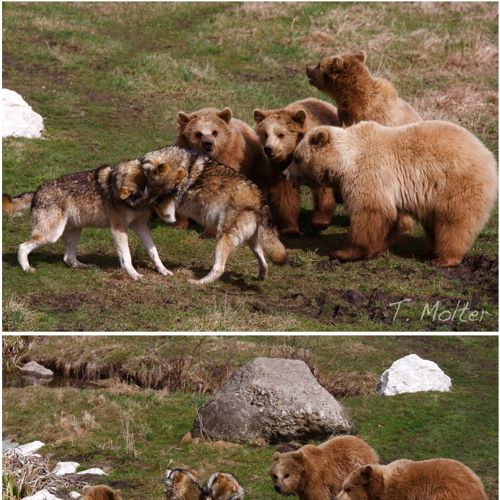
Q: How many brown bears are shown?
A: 7